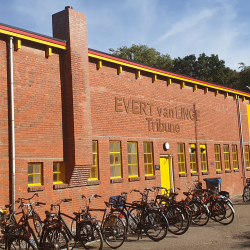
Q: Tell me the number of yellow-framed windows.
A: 13